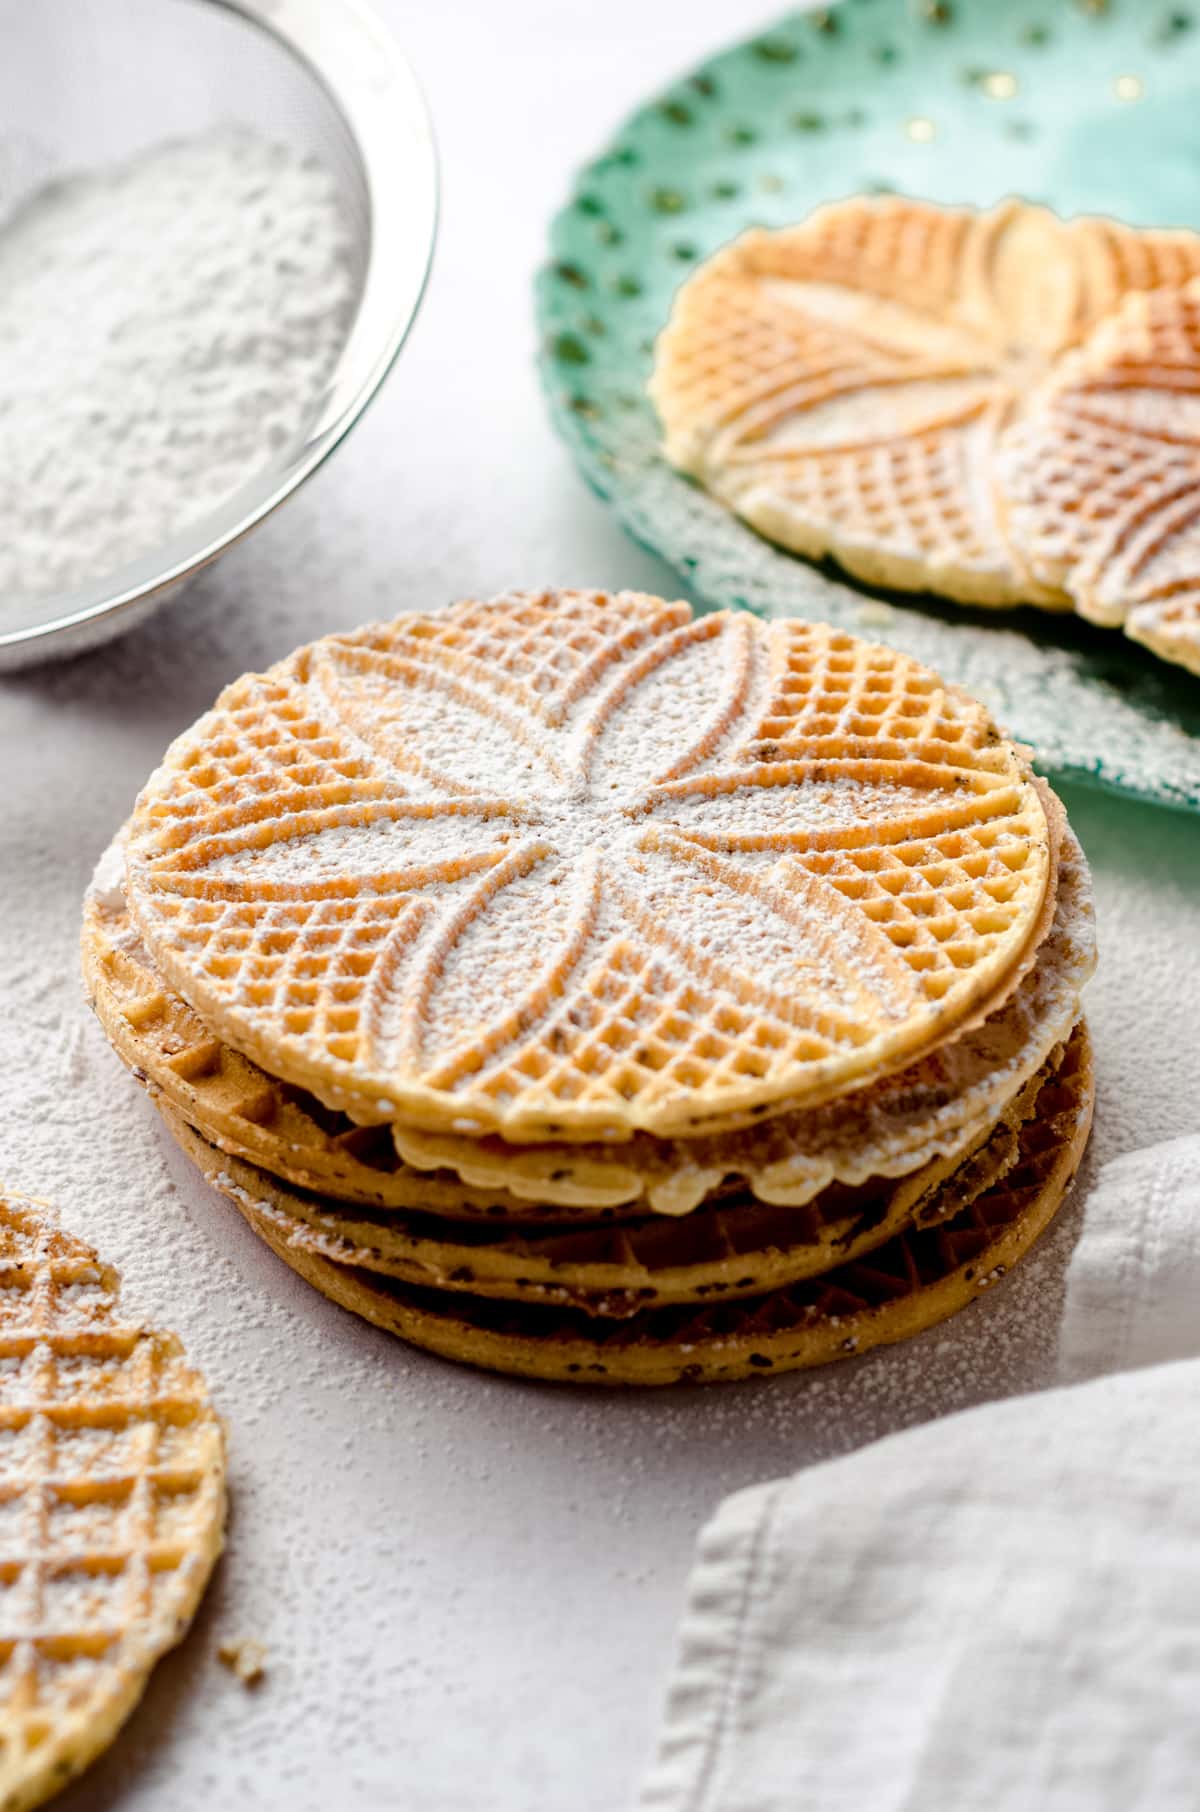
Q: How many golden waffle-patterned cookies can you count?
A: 8